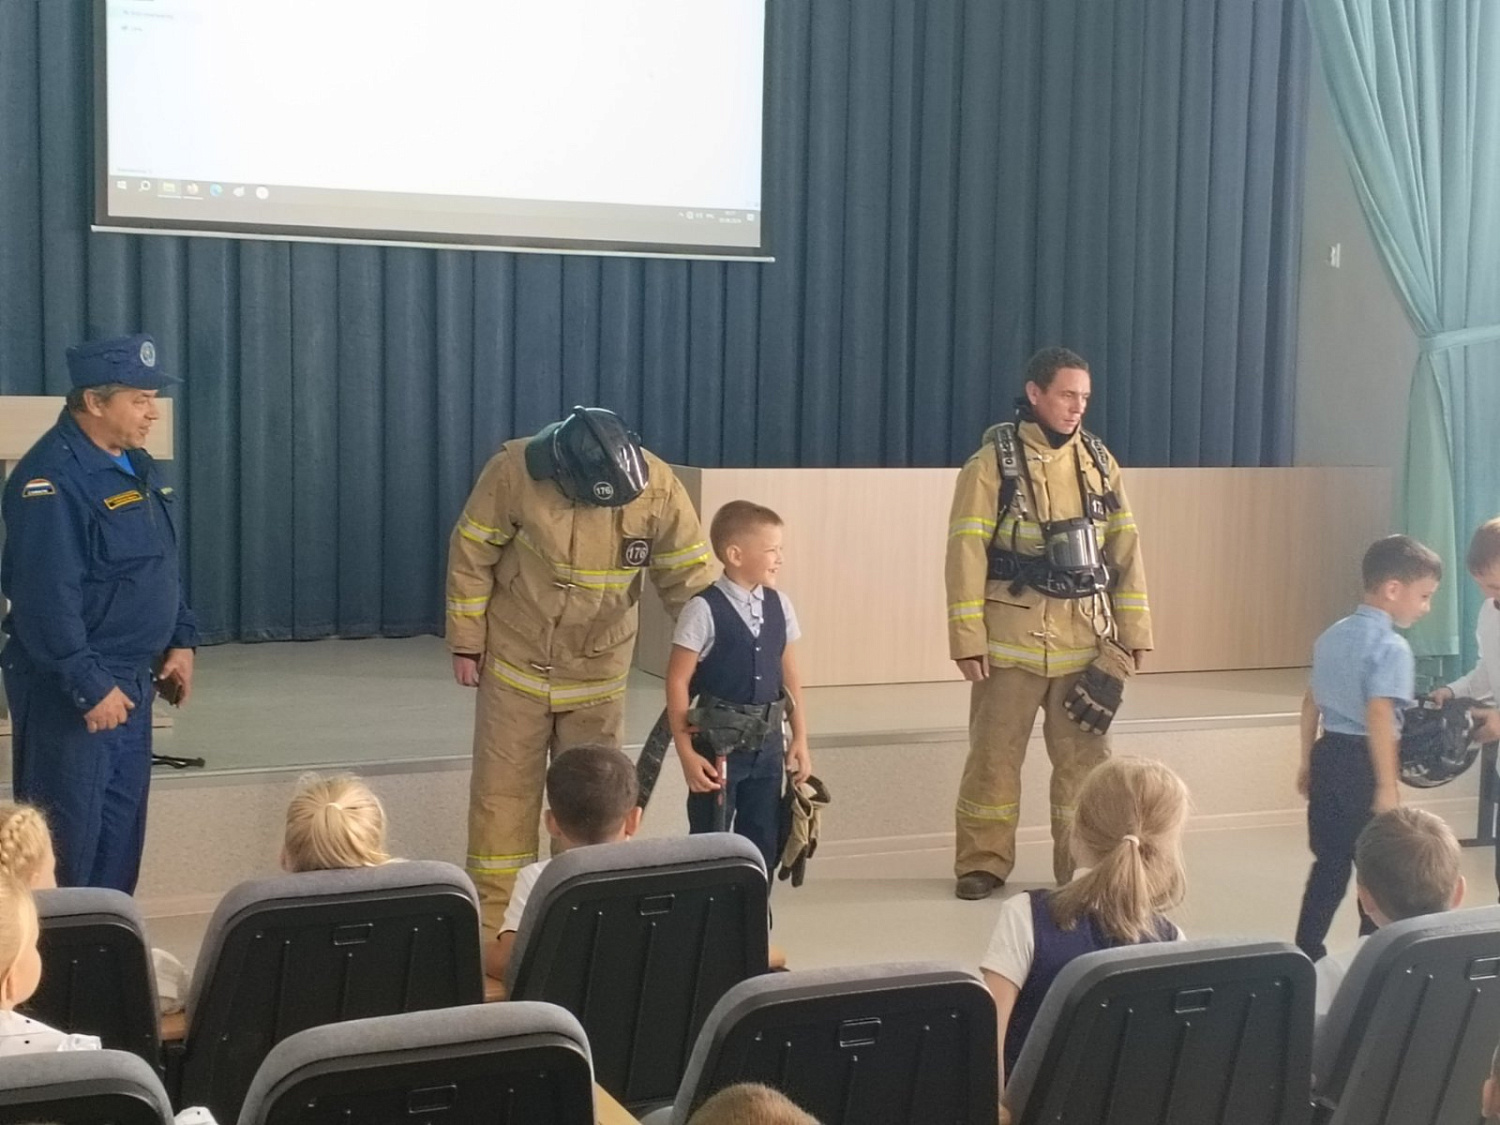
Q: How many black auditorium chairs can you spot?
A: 8